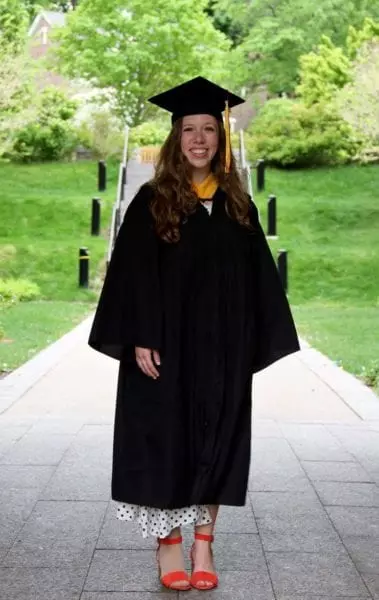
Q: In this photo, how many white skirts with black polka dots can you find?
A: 1